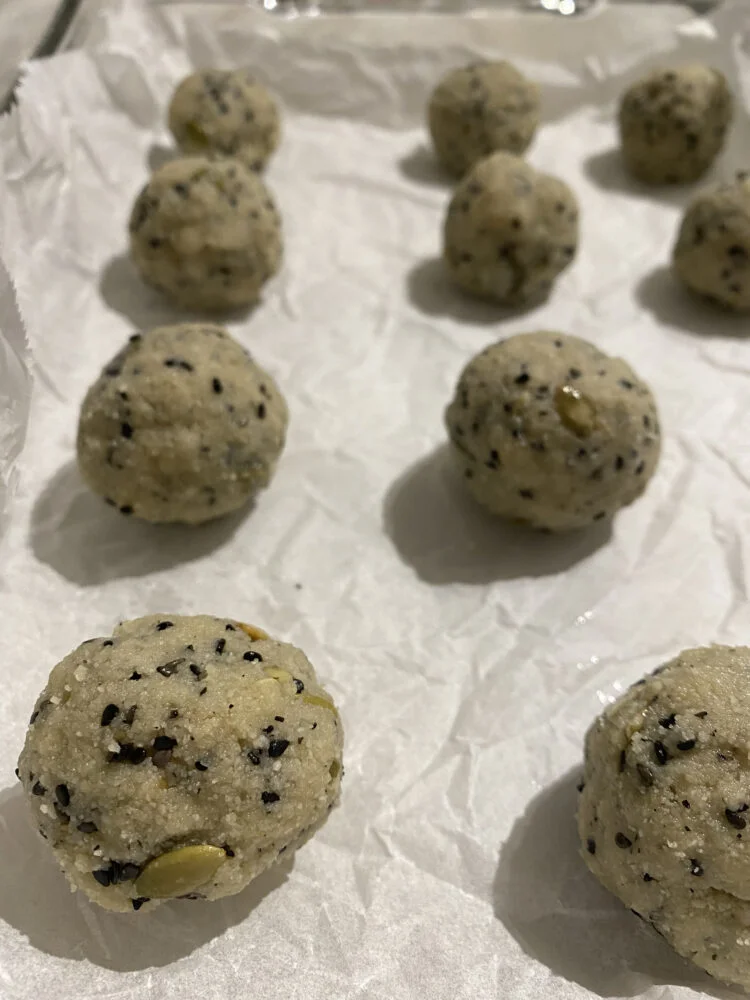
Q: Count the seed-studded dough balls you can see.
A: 10